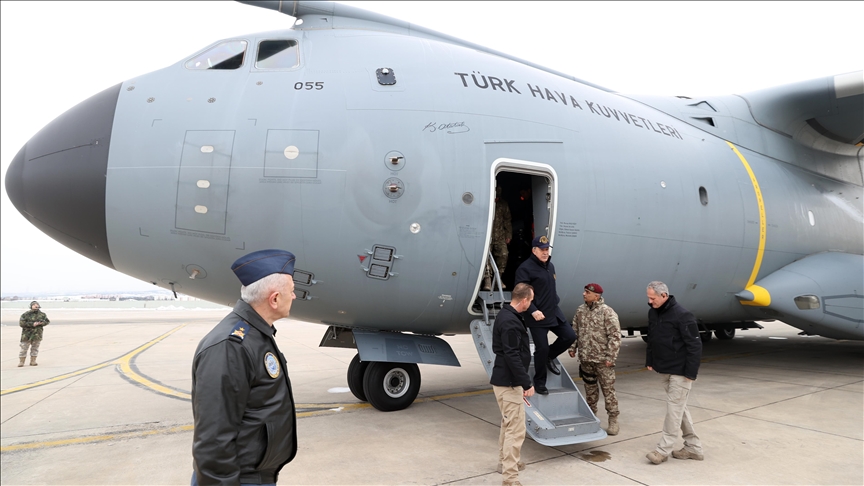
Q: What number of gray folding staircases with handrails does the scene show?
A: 1